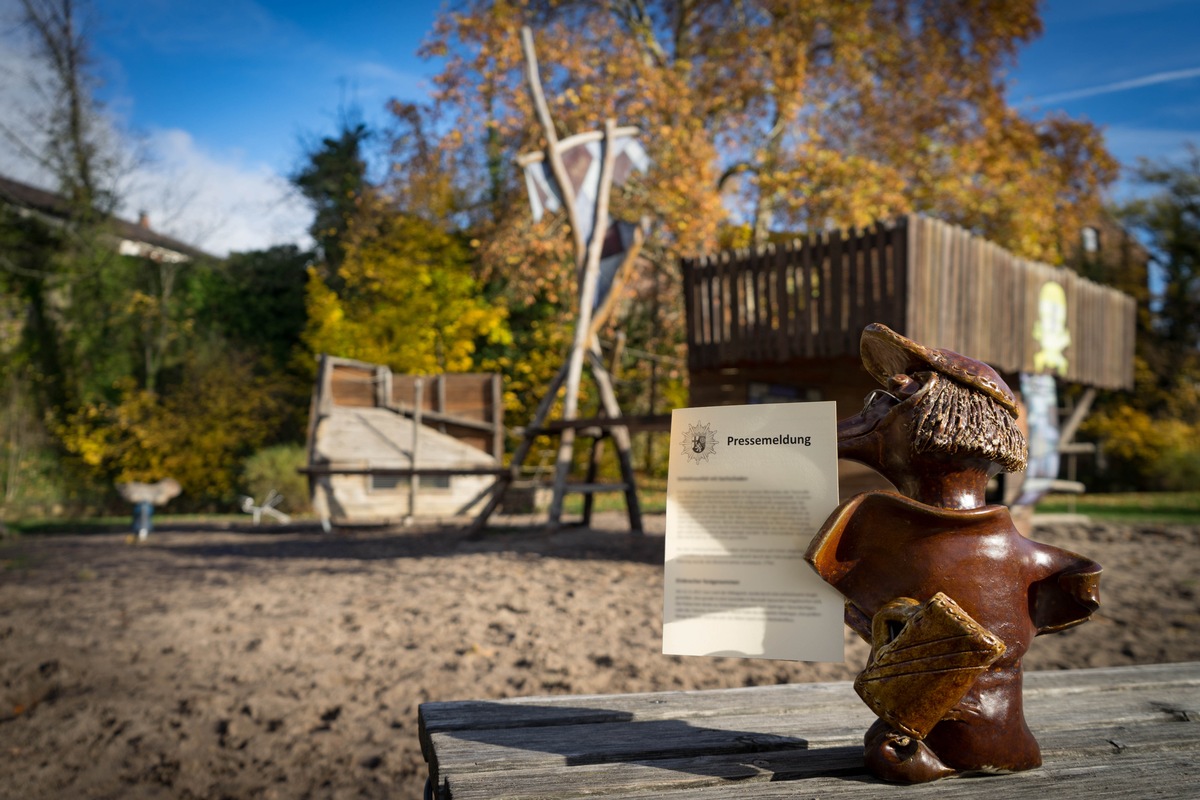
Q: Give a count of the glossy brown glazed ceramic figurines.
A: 1